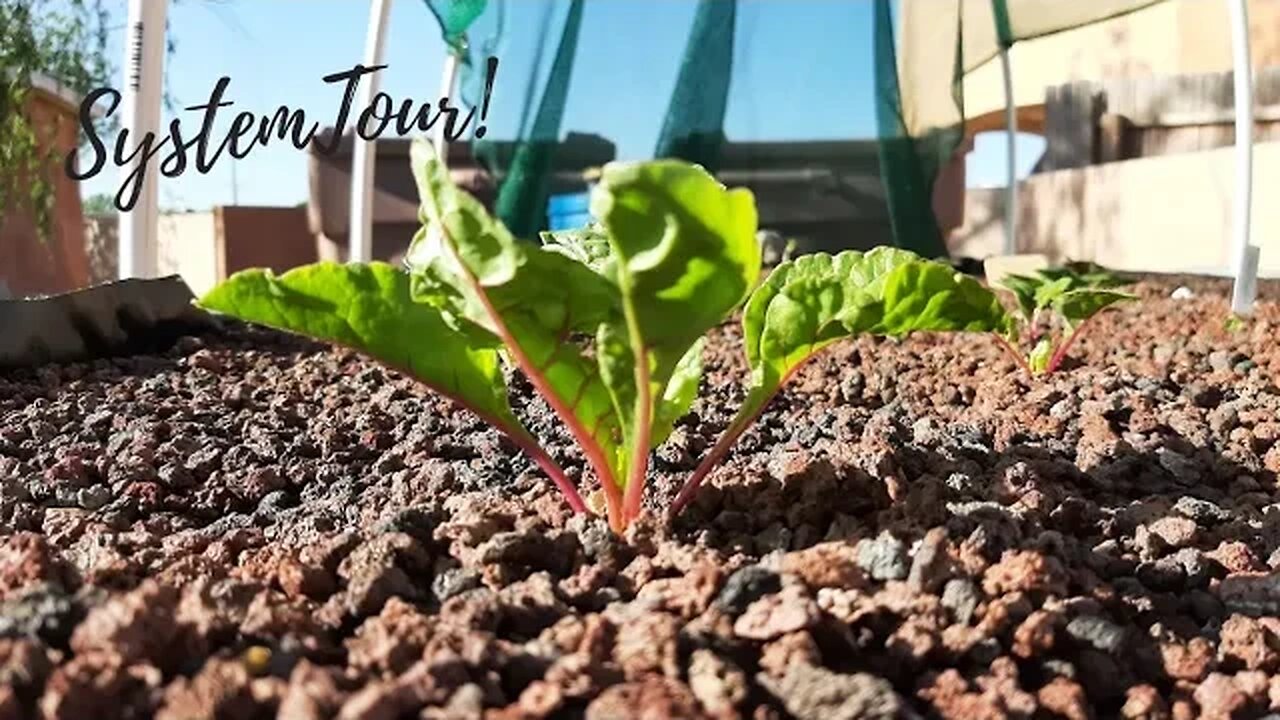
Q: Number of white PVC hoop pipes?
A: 5